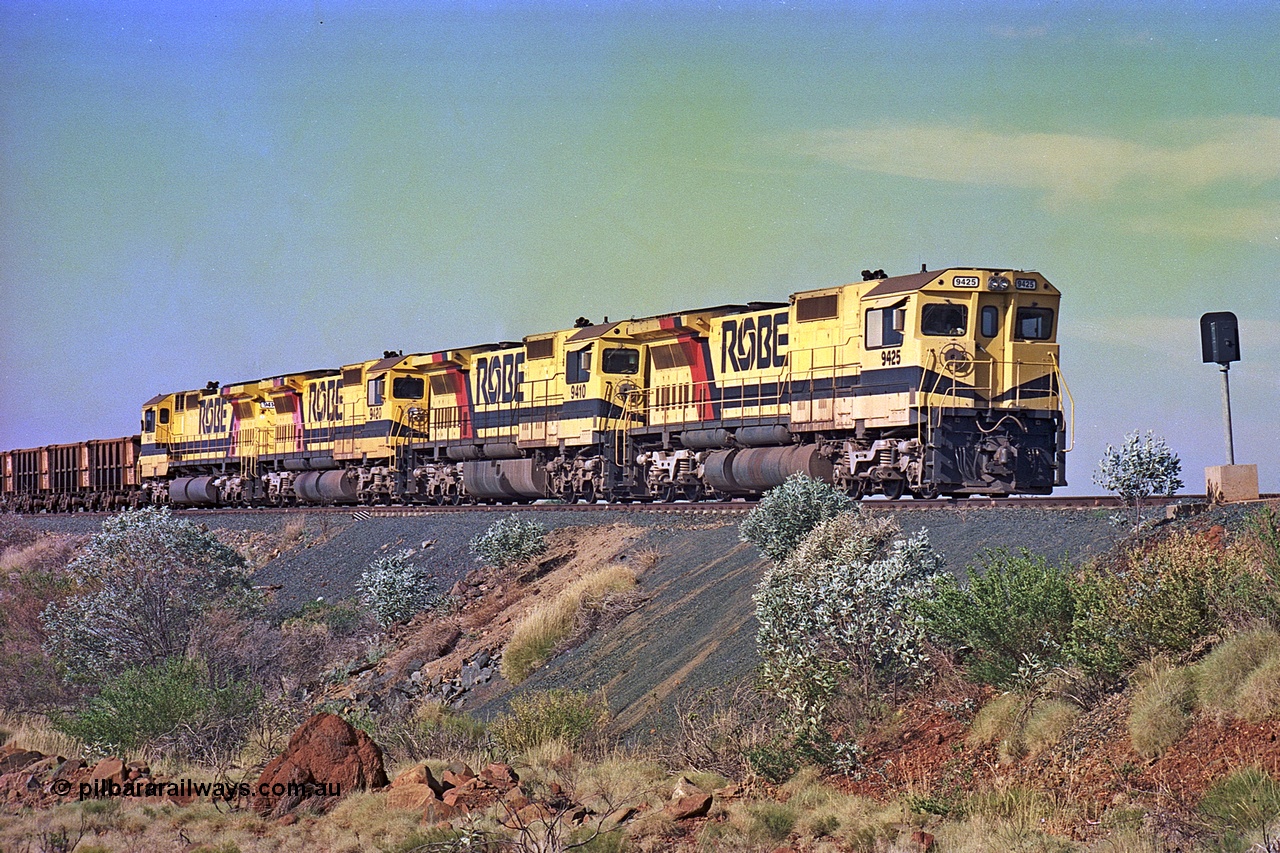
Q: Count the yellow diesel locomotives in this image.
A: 4